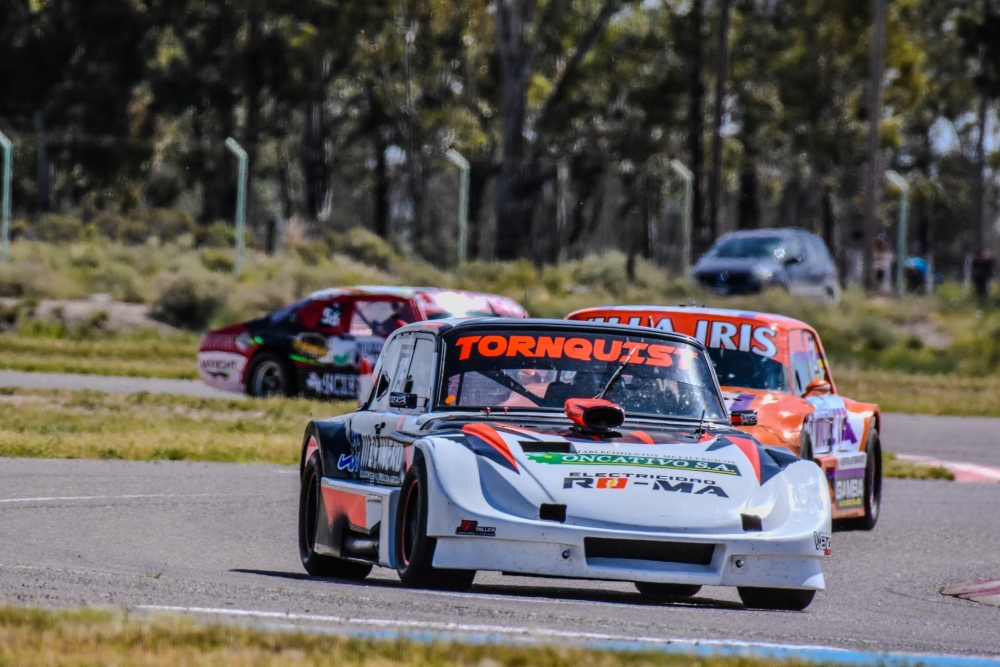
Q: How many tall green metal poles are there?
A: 5